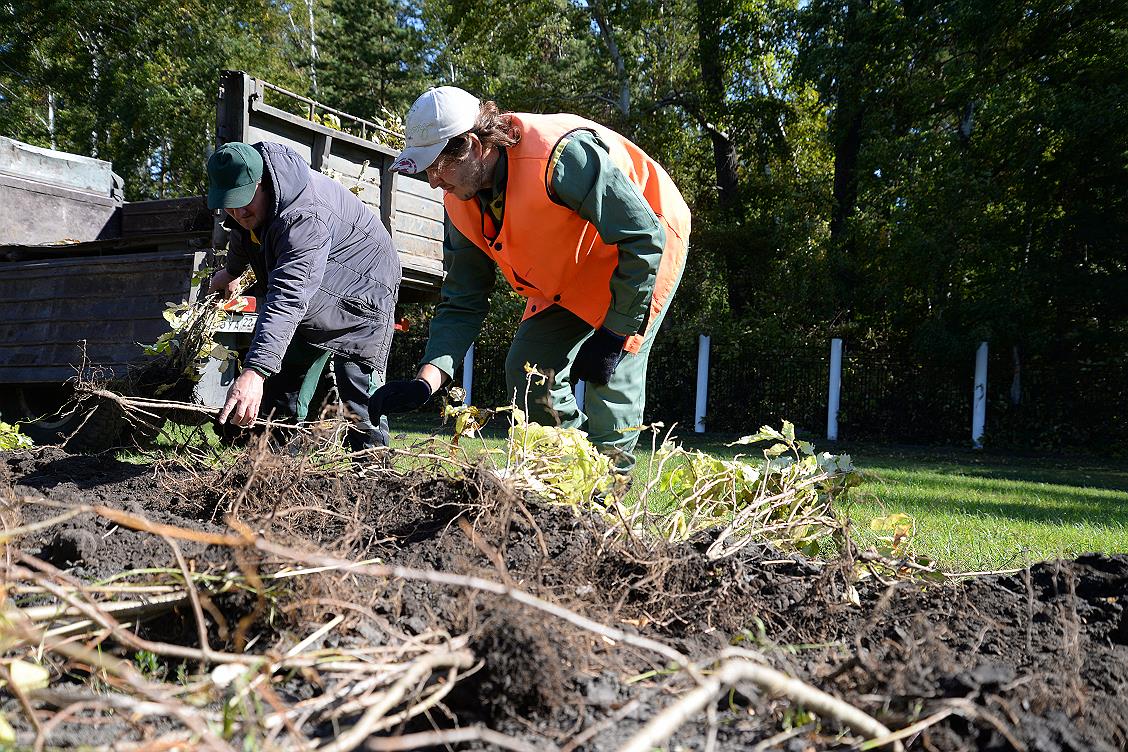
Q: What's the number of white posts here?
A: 5